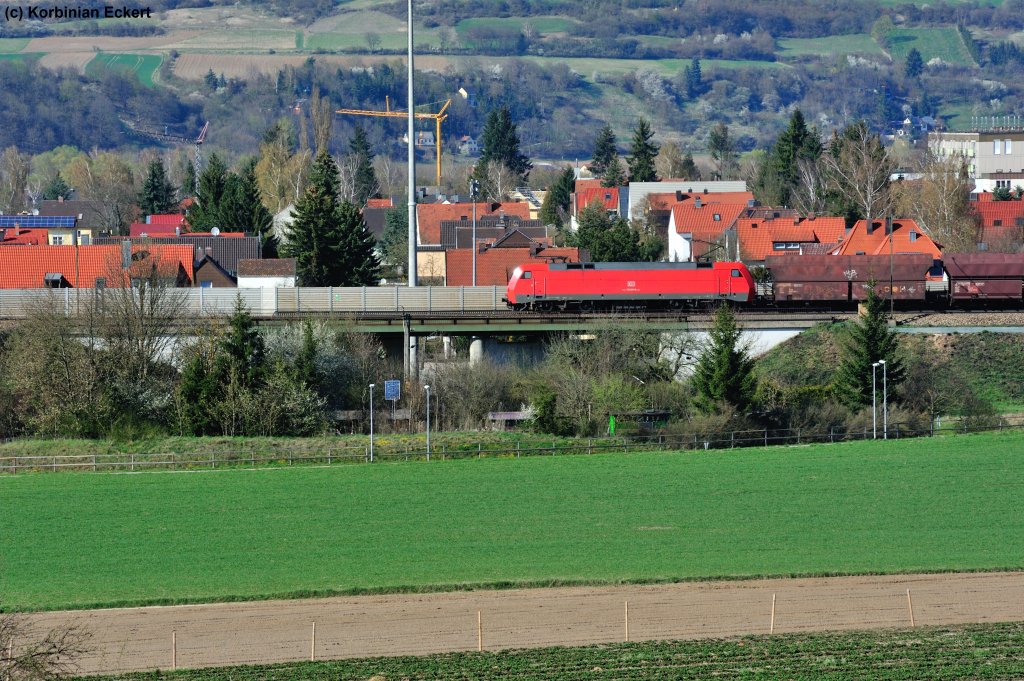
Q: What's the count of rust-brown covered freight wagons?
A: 2